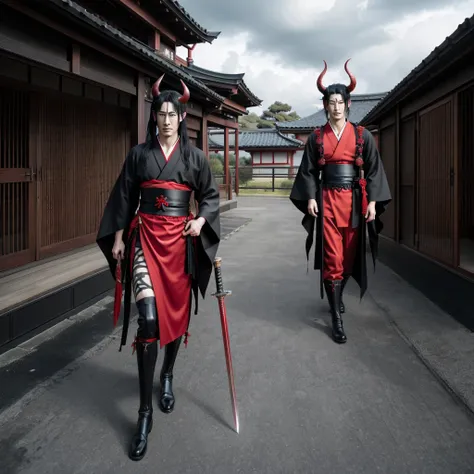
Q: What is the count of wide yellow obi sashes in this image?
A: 0